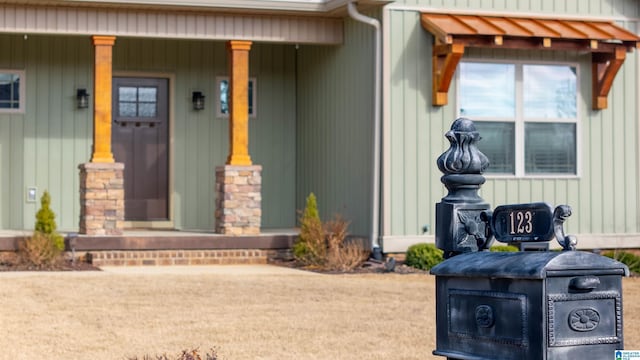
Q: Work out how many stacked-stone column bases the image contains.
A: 2